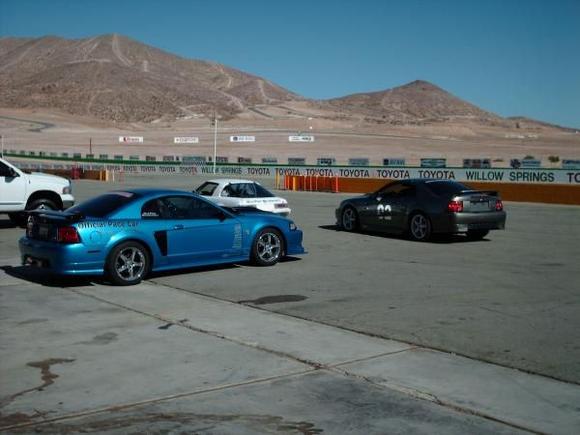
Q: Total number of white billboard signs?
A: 4